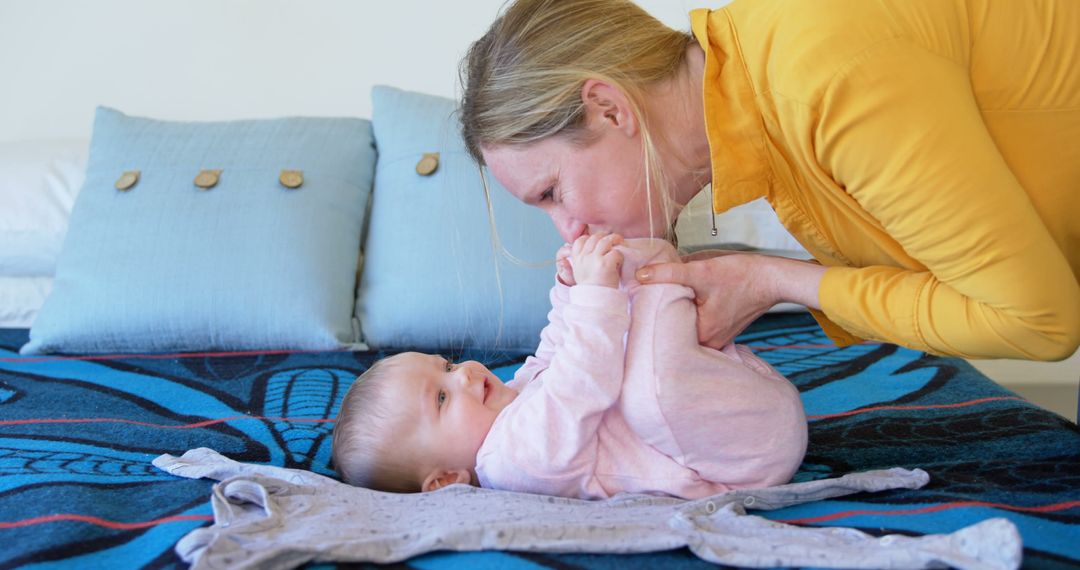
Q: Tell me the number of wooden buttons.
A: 4